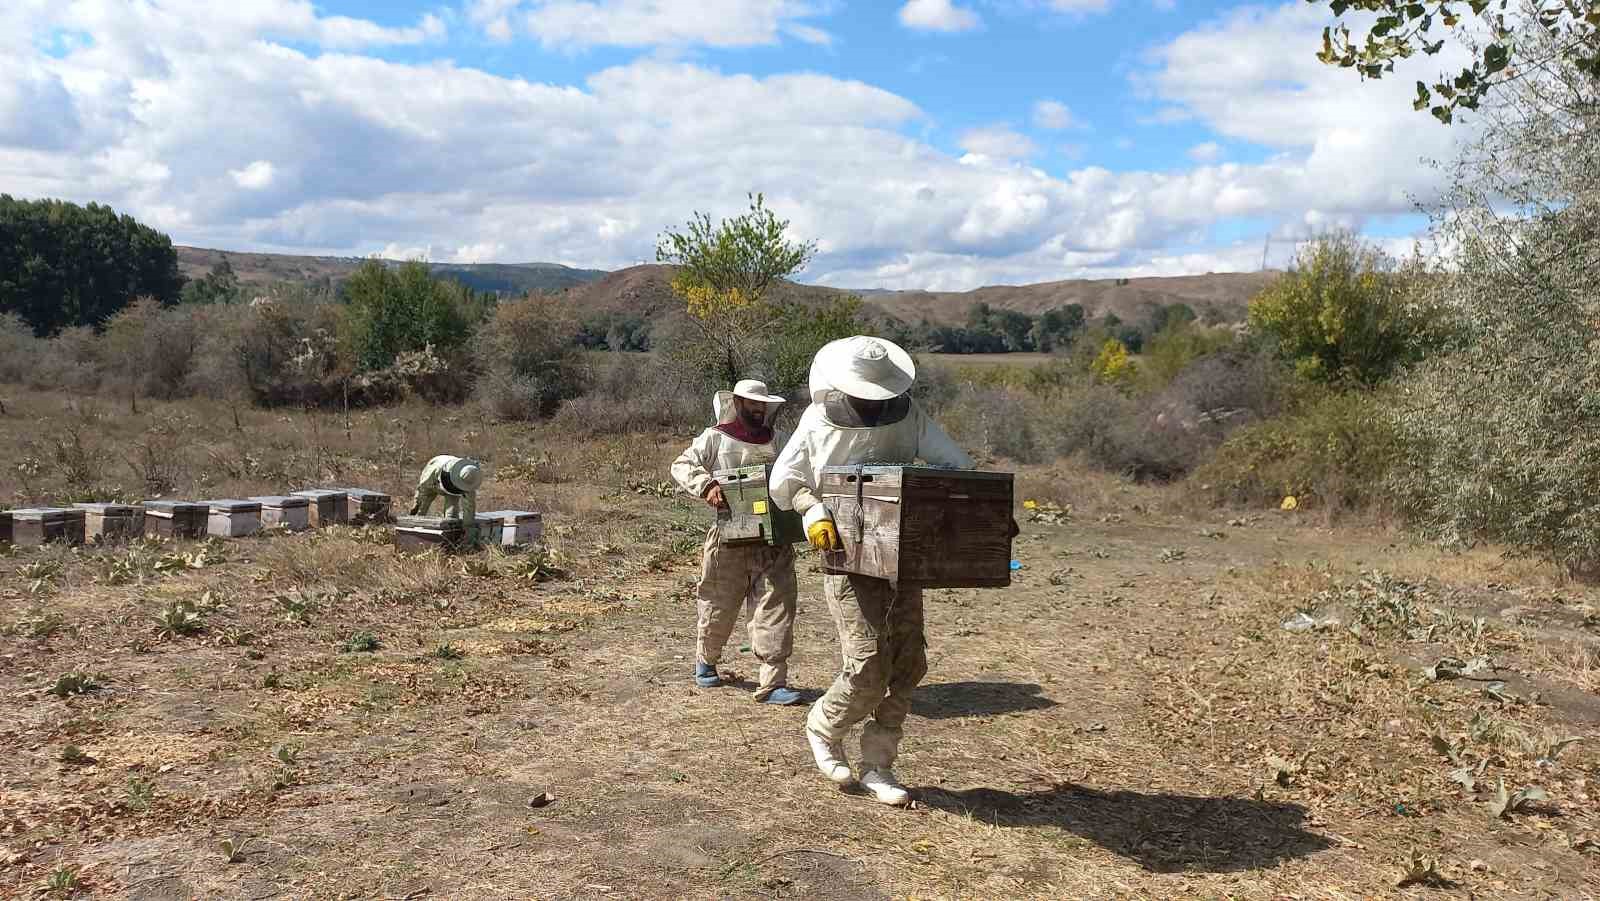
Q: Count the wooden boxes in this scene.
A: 13